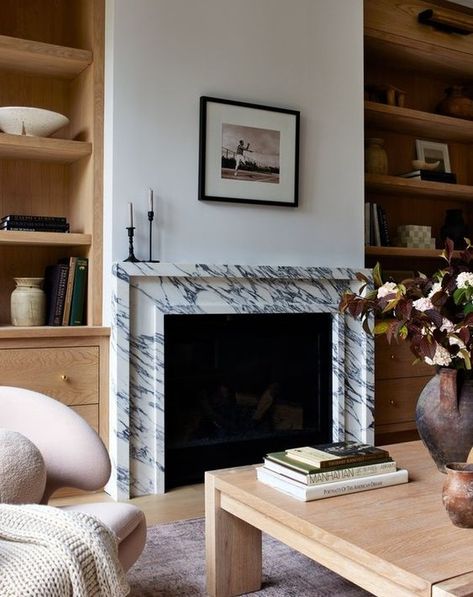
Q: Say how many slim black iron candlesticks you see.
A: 2